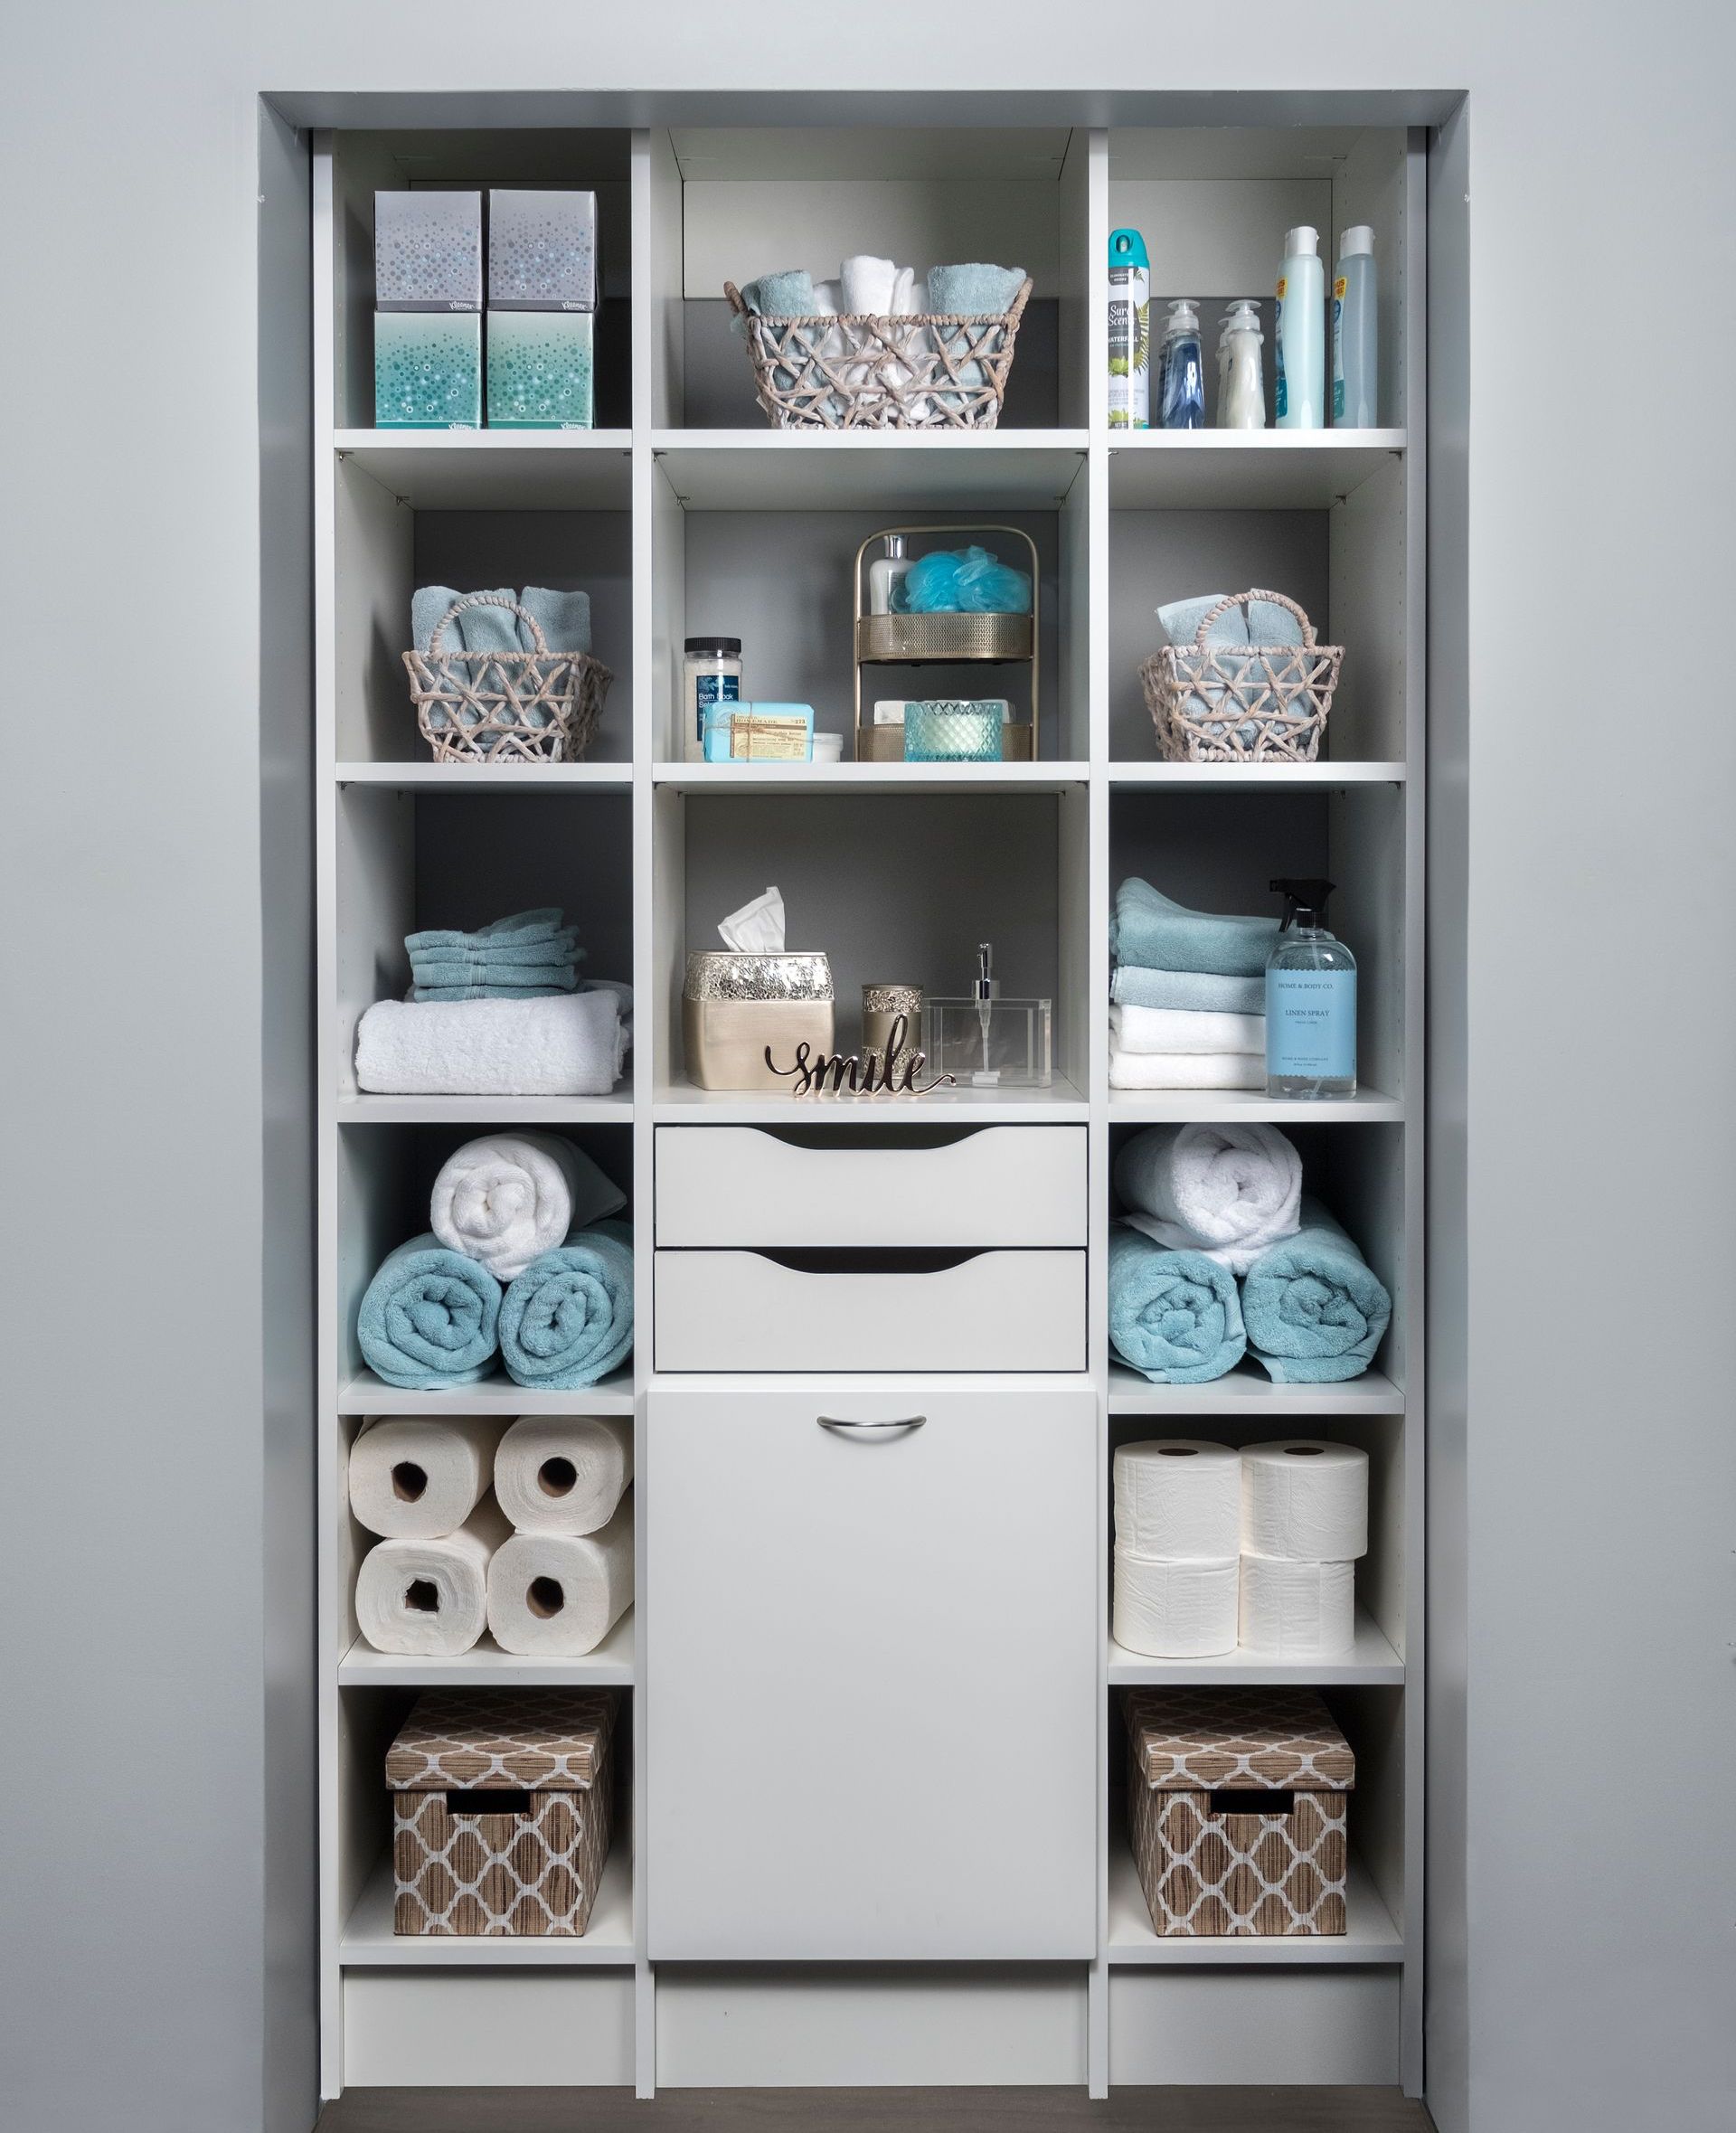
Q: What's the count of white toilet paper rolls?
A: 4